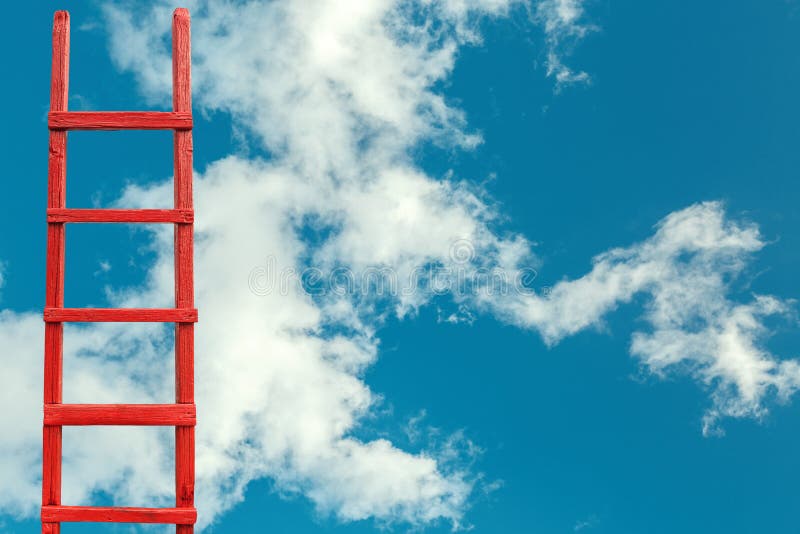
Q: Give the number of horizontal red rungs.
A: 5